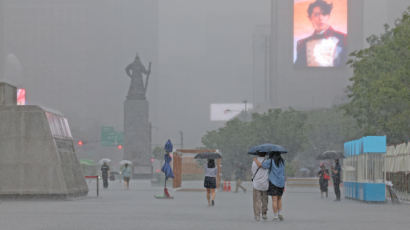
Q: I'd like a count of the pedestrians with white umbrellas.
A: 2